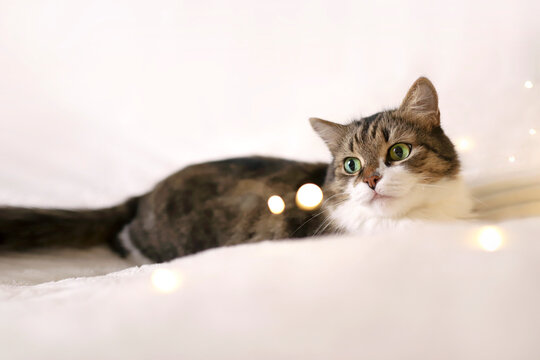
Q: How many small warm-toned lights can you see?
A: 8